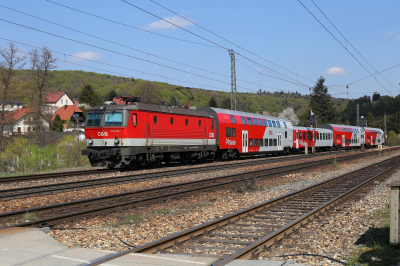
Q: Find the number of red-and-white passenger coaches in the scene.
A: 4